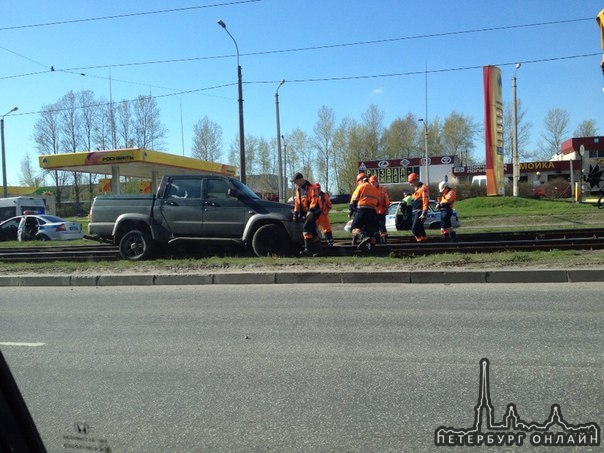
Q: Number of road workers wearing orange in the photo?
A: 6